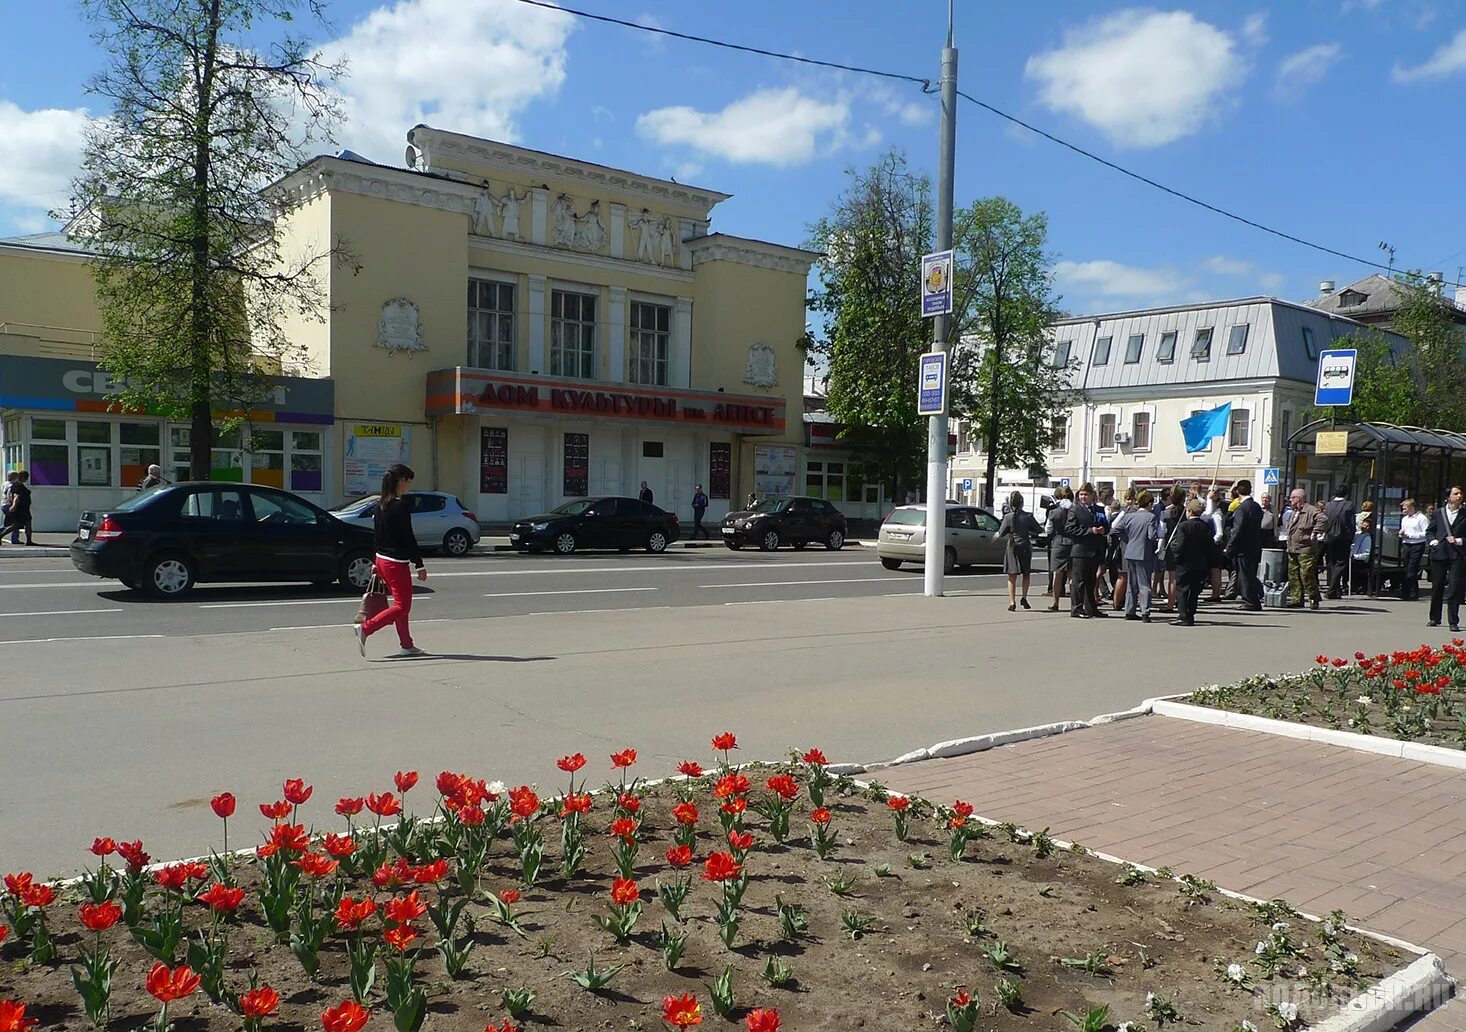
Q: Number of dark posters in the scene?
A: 3